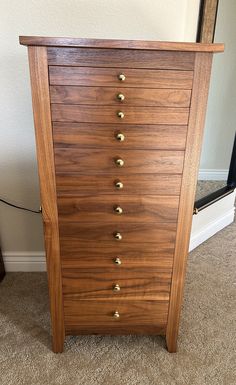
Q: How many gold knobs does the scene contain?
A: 11